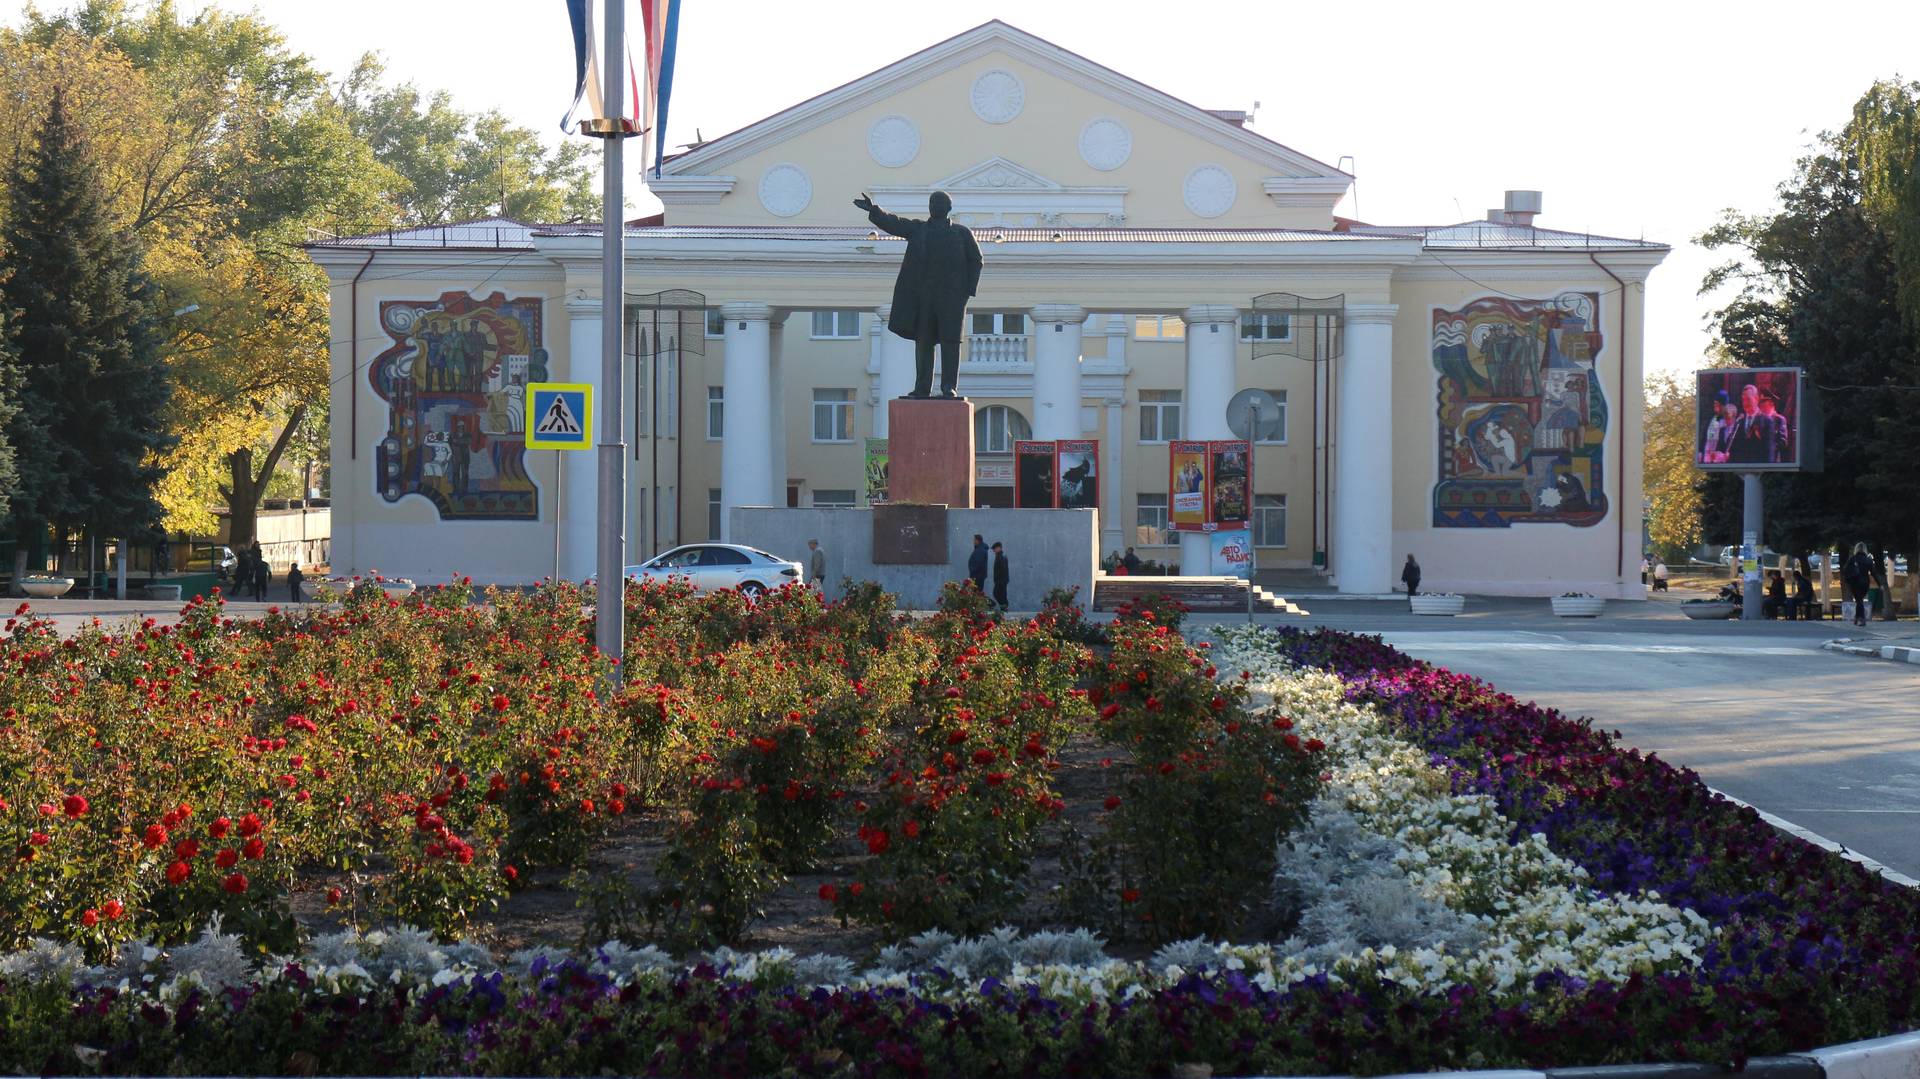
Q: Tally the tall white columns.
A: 6